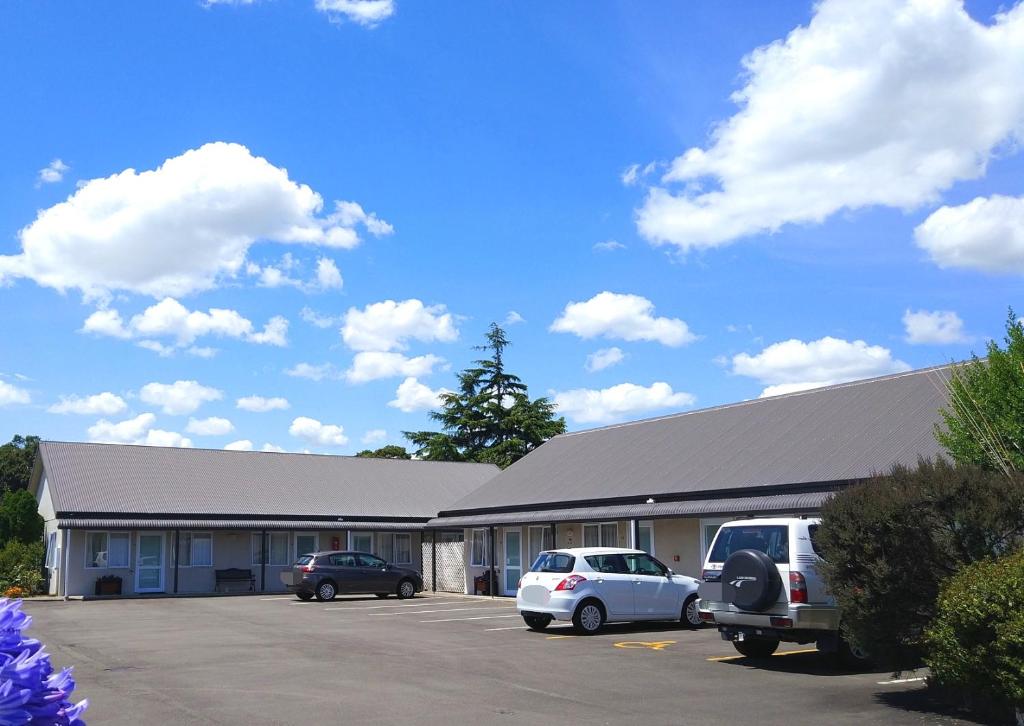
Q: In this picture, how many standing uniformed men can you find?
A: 0